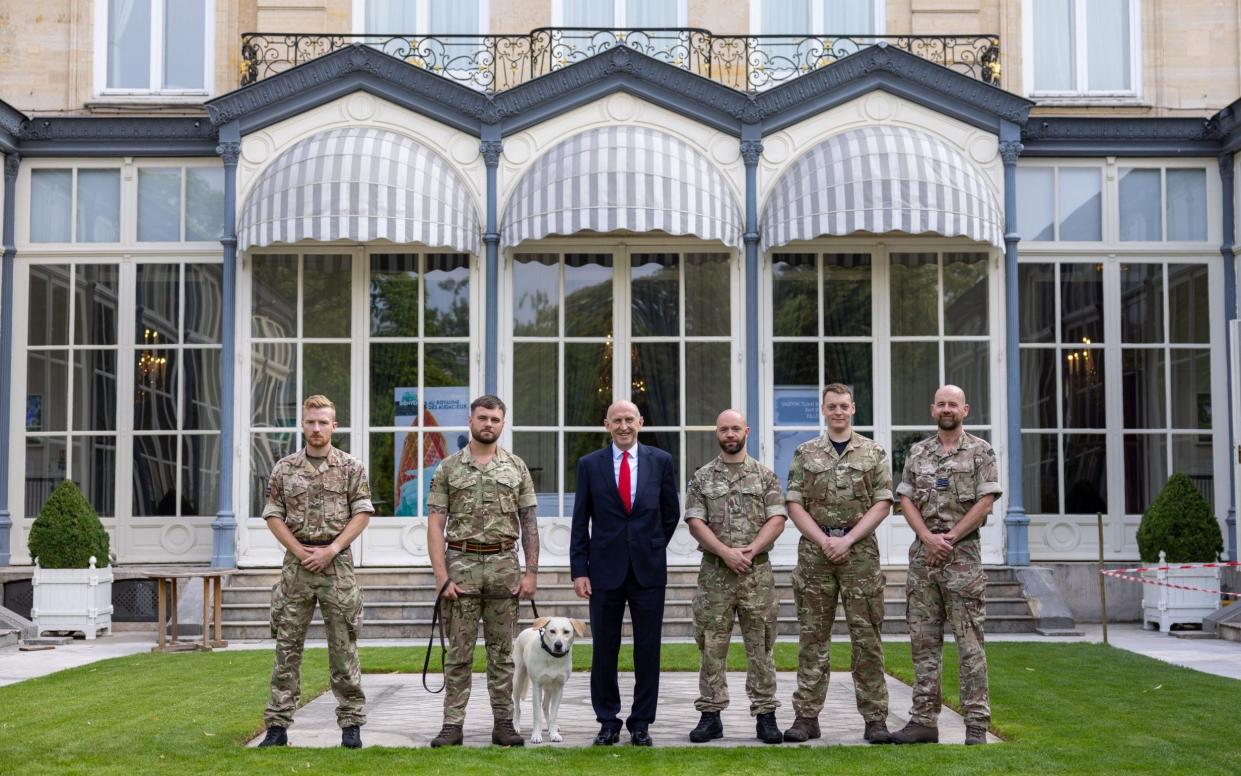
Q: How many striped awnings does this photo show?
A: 3